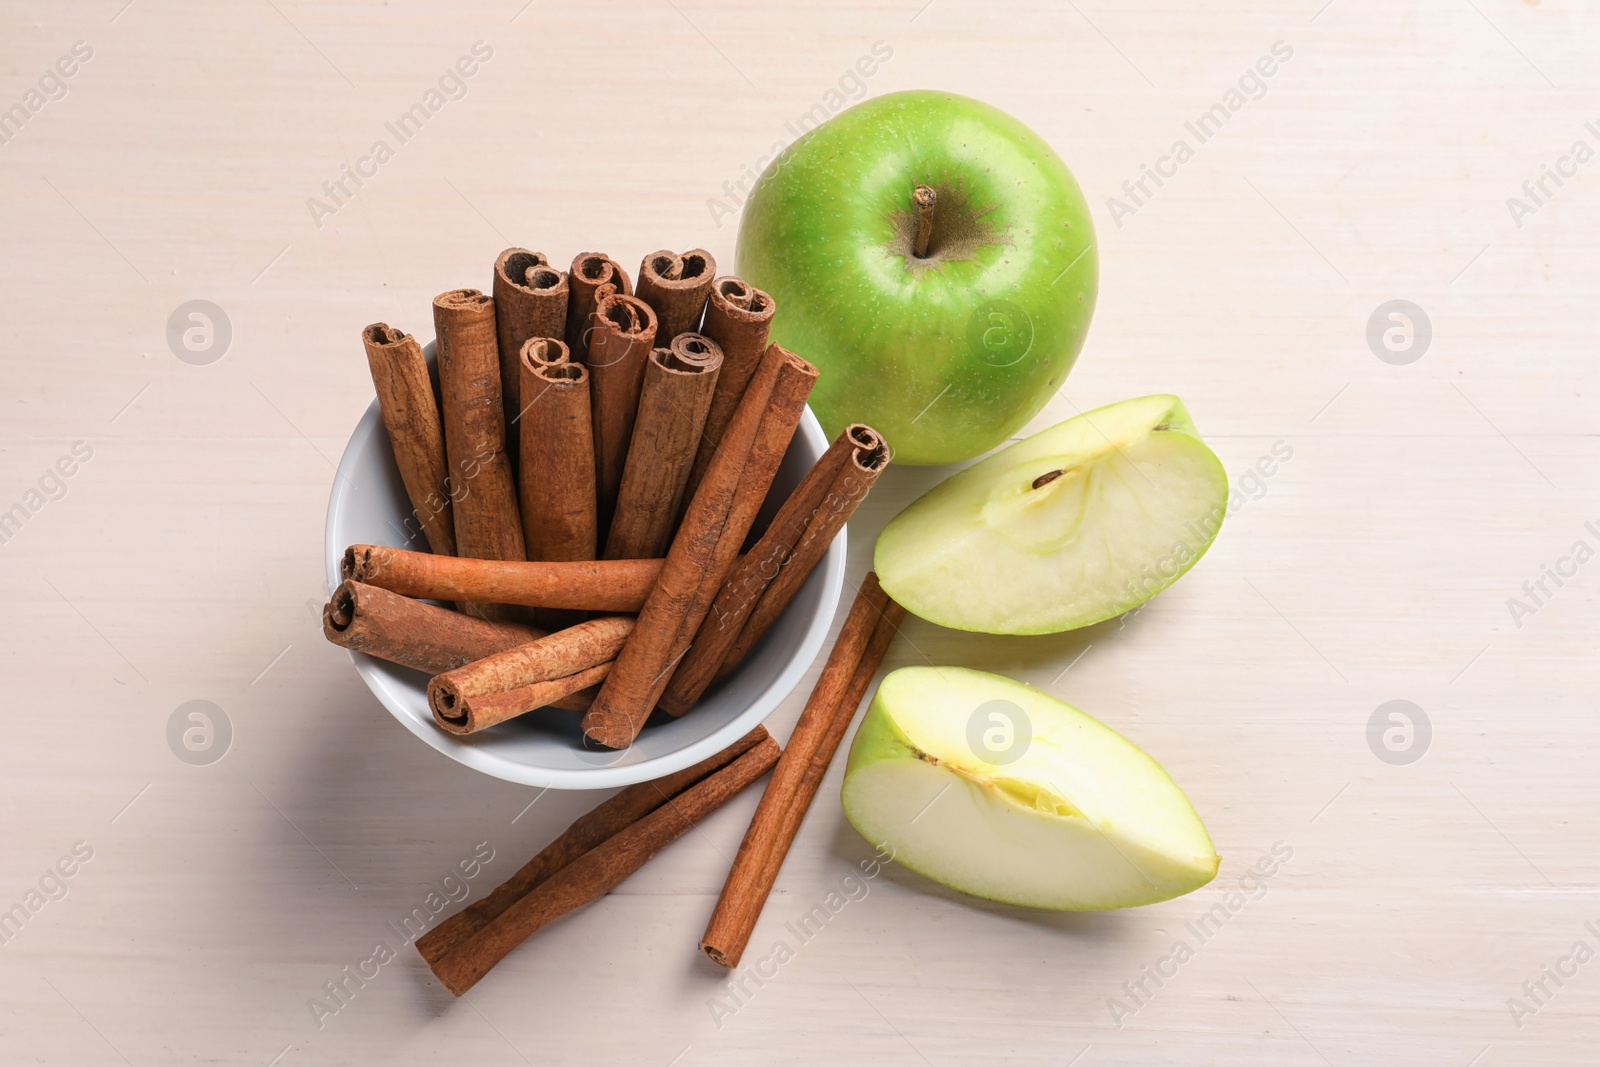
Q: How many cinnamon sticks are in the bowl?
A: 14